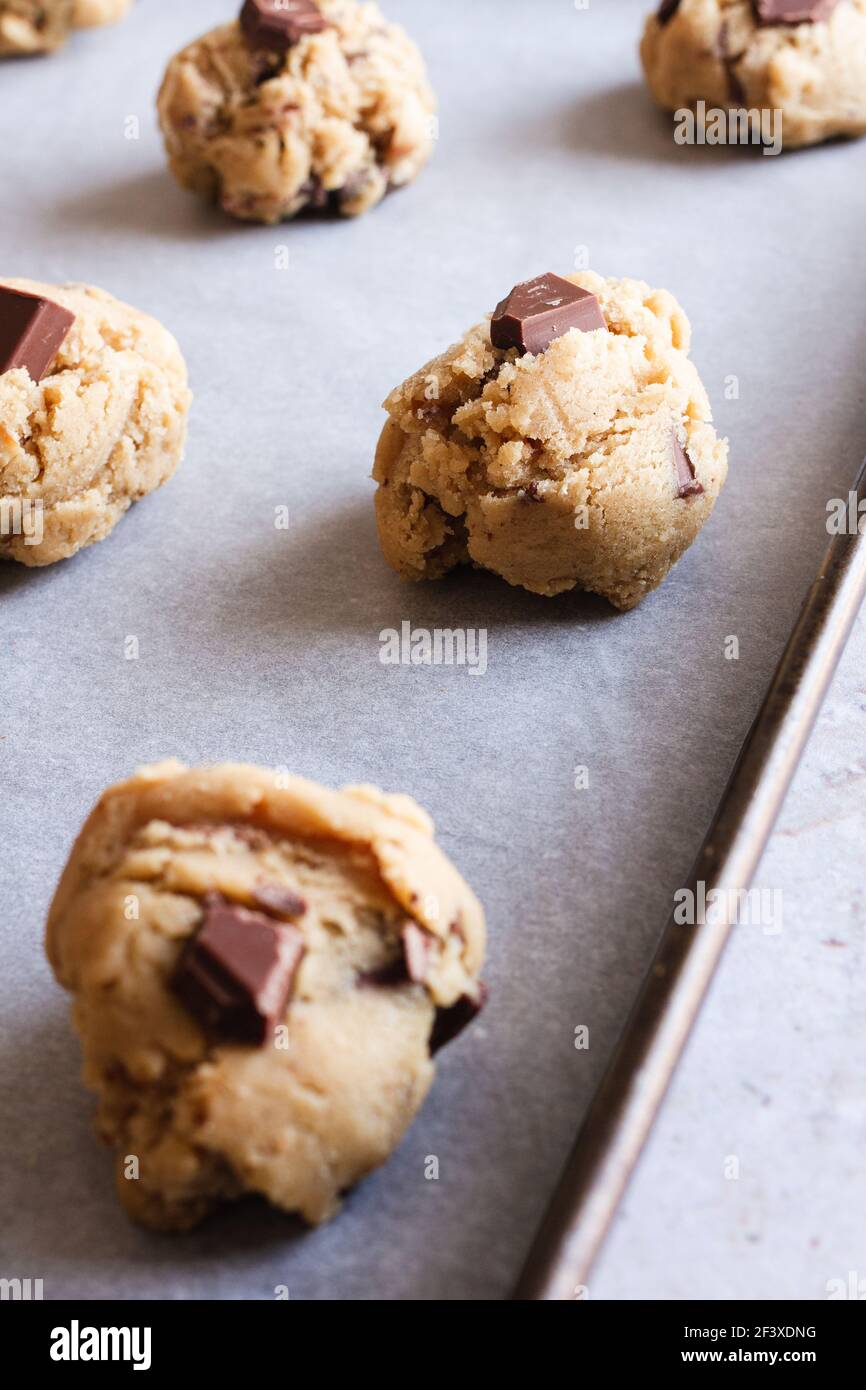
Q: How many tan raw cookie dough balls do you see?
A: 6